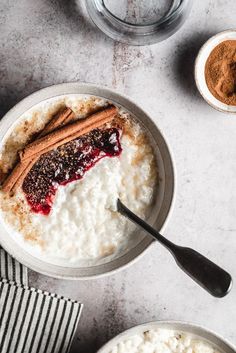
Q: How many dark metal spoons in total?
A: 1